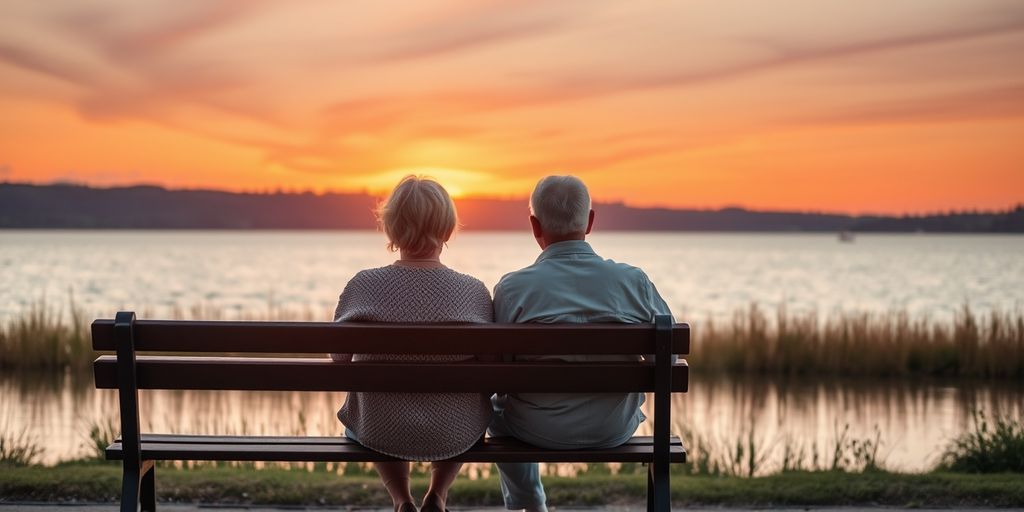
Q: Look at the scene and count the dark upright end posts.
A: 2